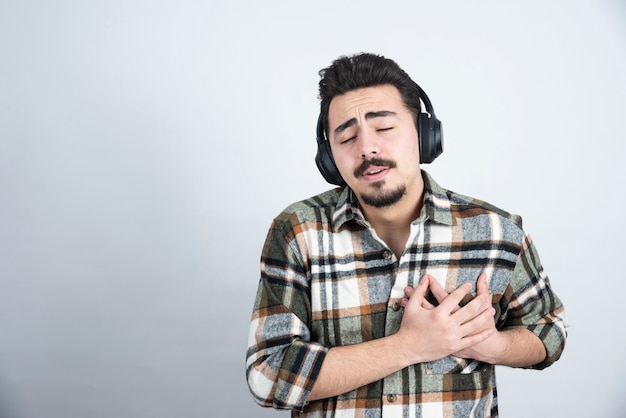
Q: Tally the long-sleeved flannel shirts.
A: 1